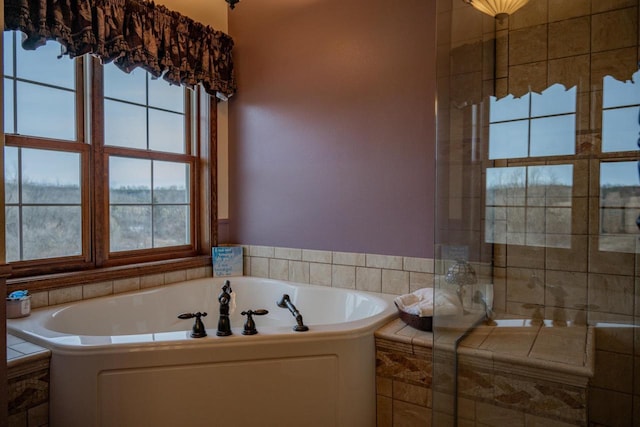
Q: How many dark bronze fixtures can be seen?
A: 4